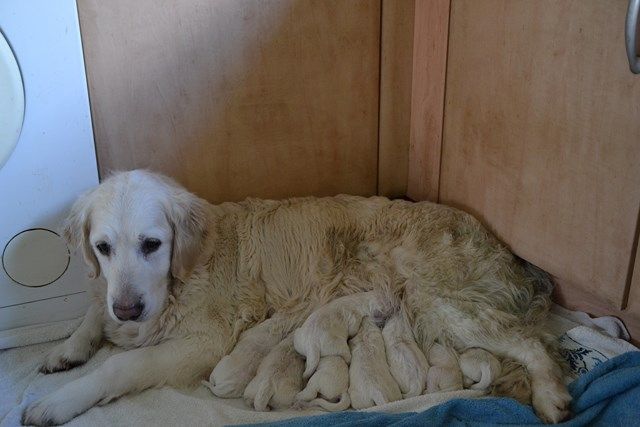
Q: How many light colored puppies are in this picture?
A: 8